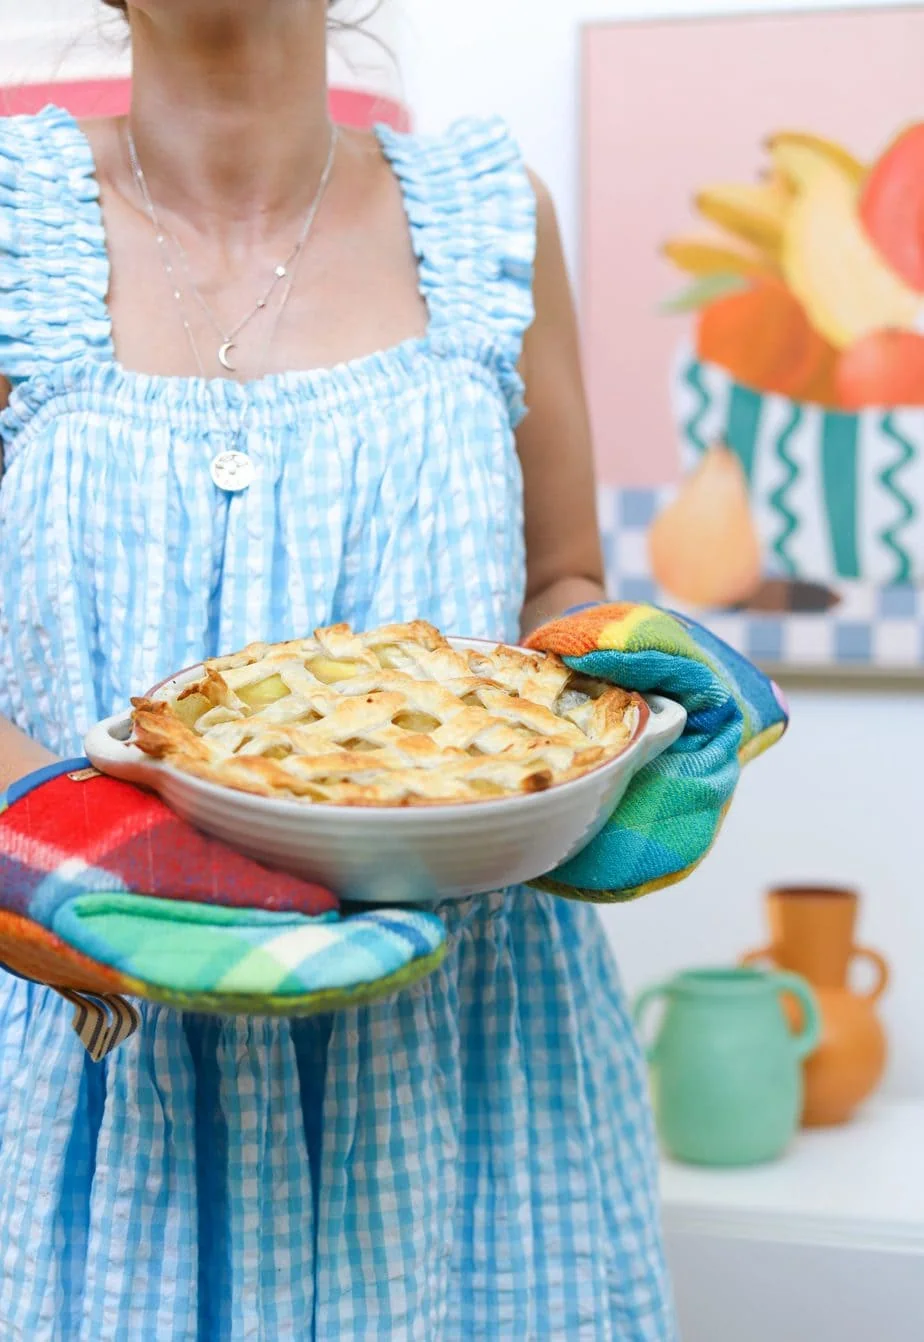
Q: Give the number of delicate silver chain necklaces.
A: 2